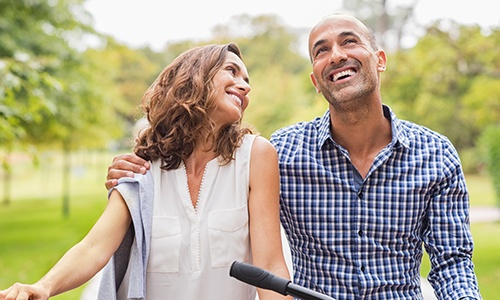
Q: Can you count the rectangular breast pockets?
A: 2